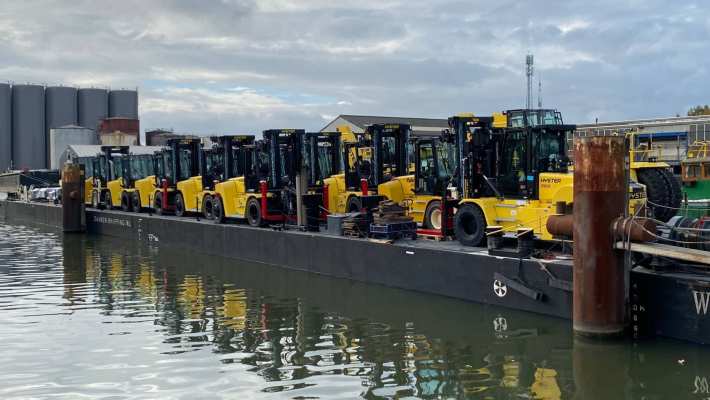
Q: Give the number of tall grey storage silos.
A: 5